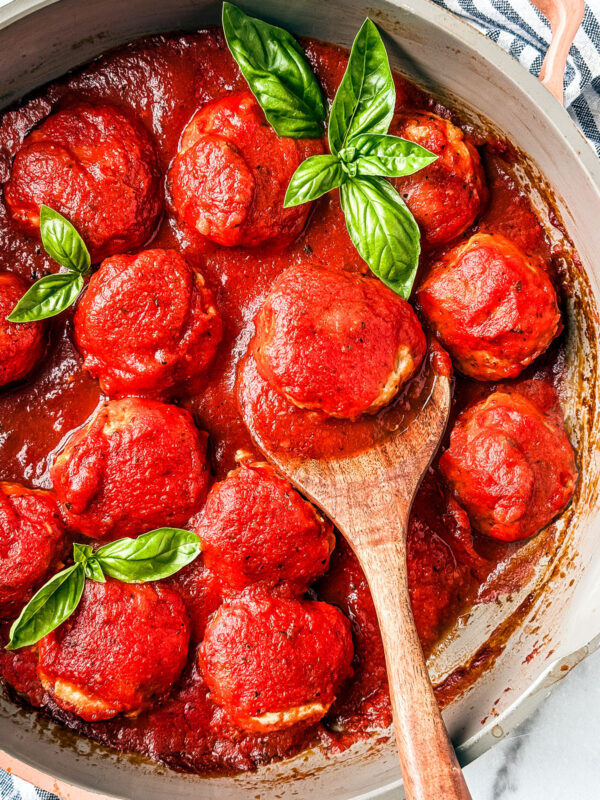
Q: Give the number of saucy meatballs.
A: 13